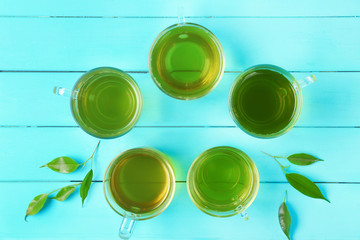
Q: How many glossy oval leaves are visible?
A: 7